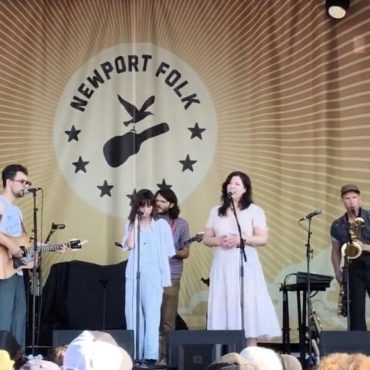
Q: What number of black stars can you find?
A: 7